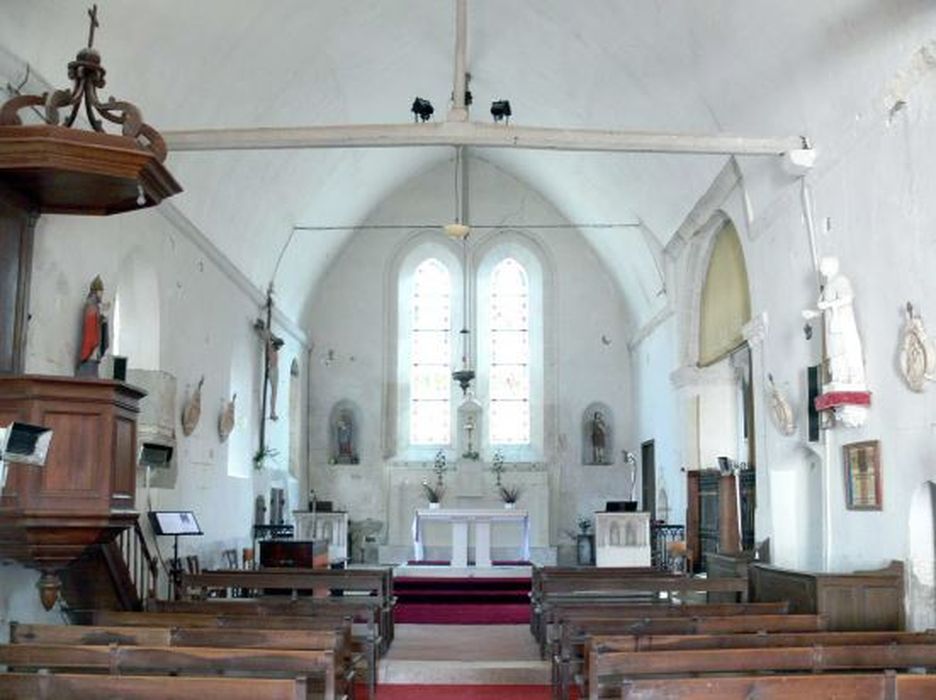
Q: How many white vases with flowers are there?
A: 2